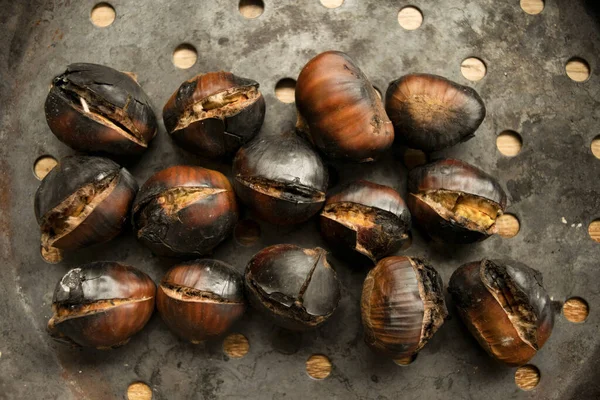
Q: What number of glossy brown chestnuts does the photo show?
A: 14